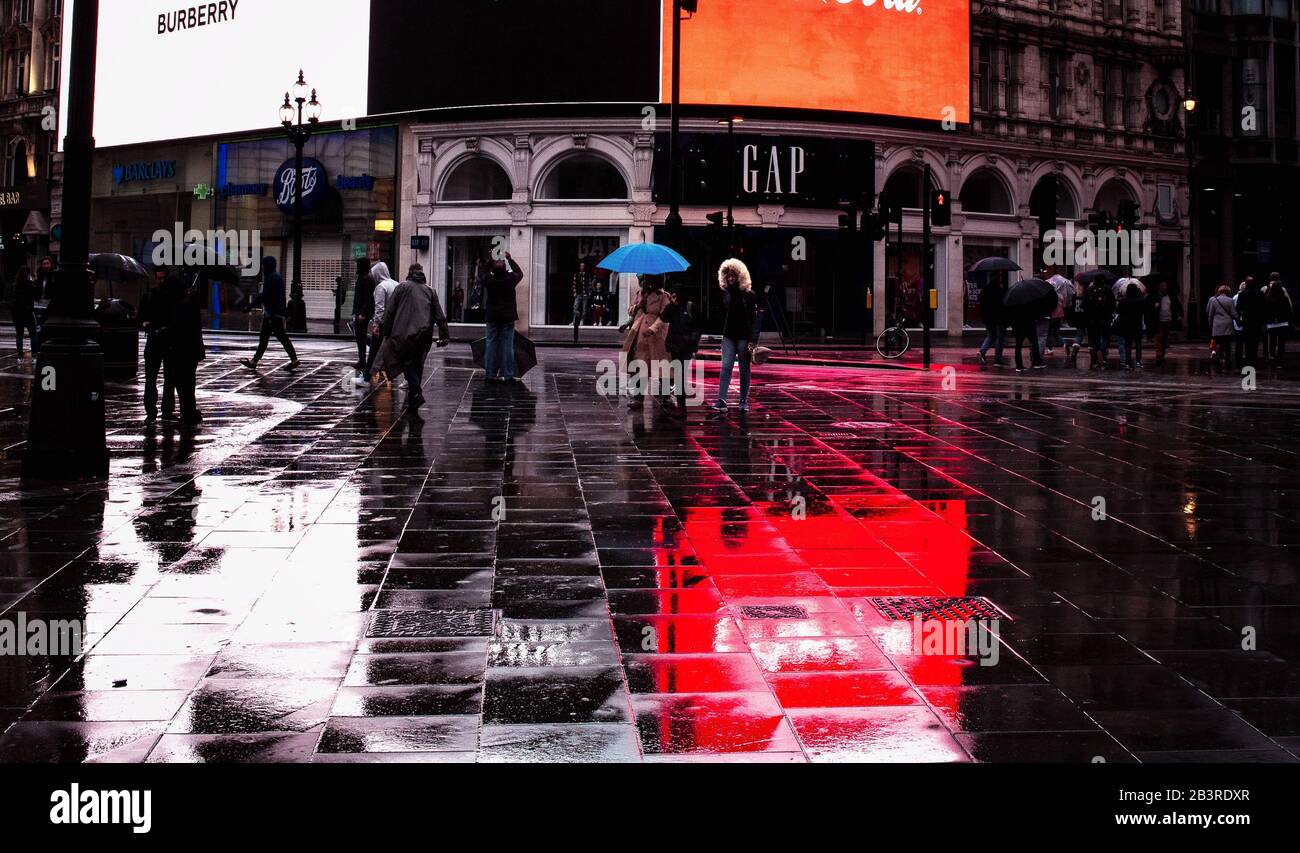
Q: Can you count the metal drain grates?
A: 3